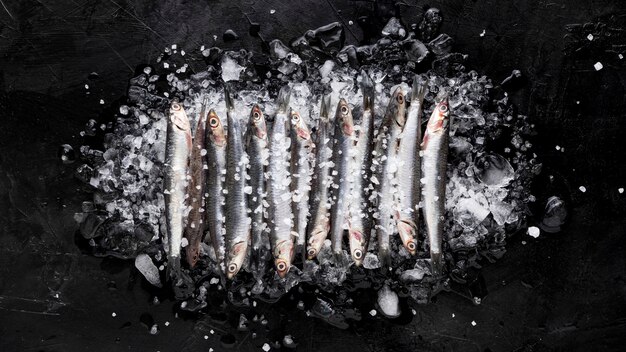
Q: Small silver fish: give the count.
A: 13